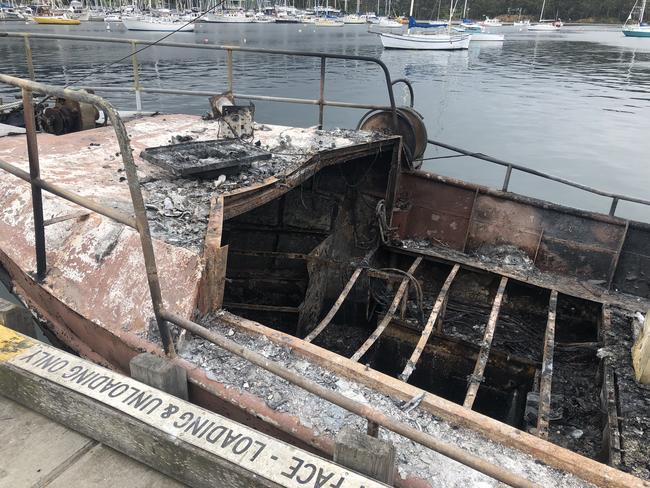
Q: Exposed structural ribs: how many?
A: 5